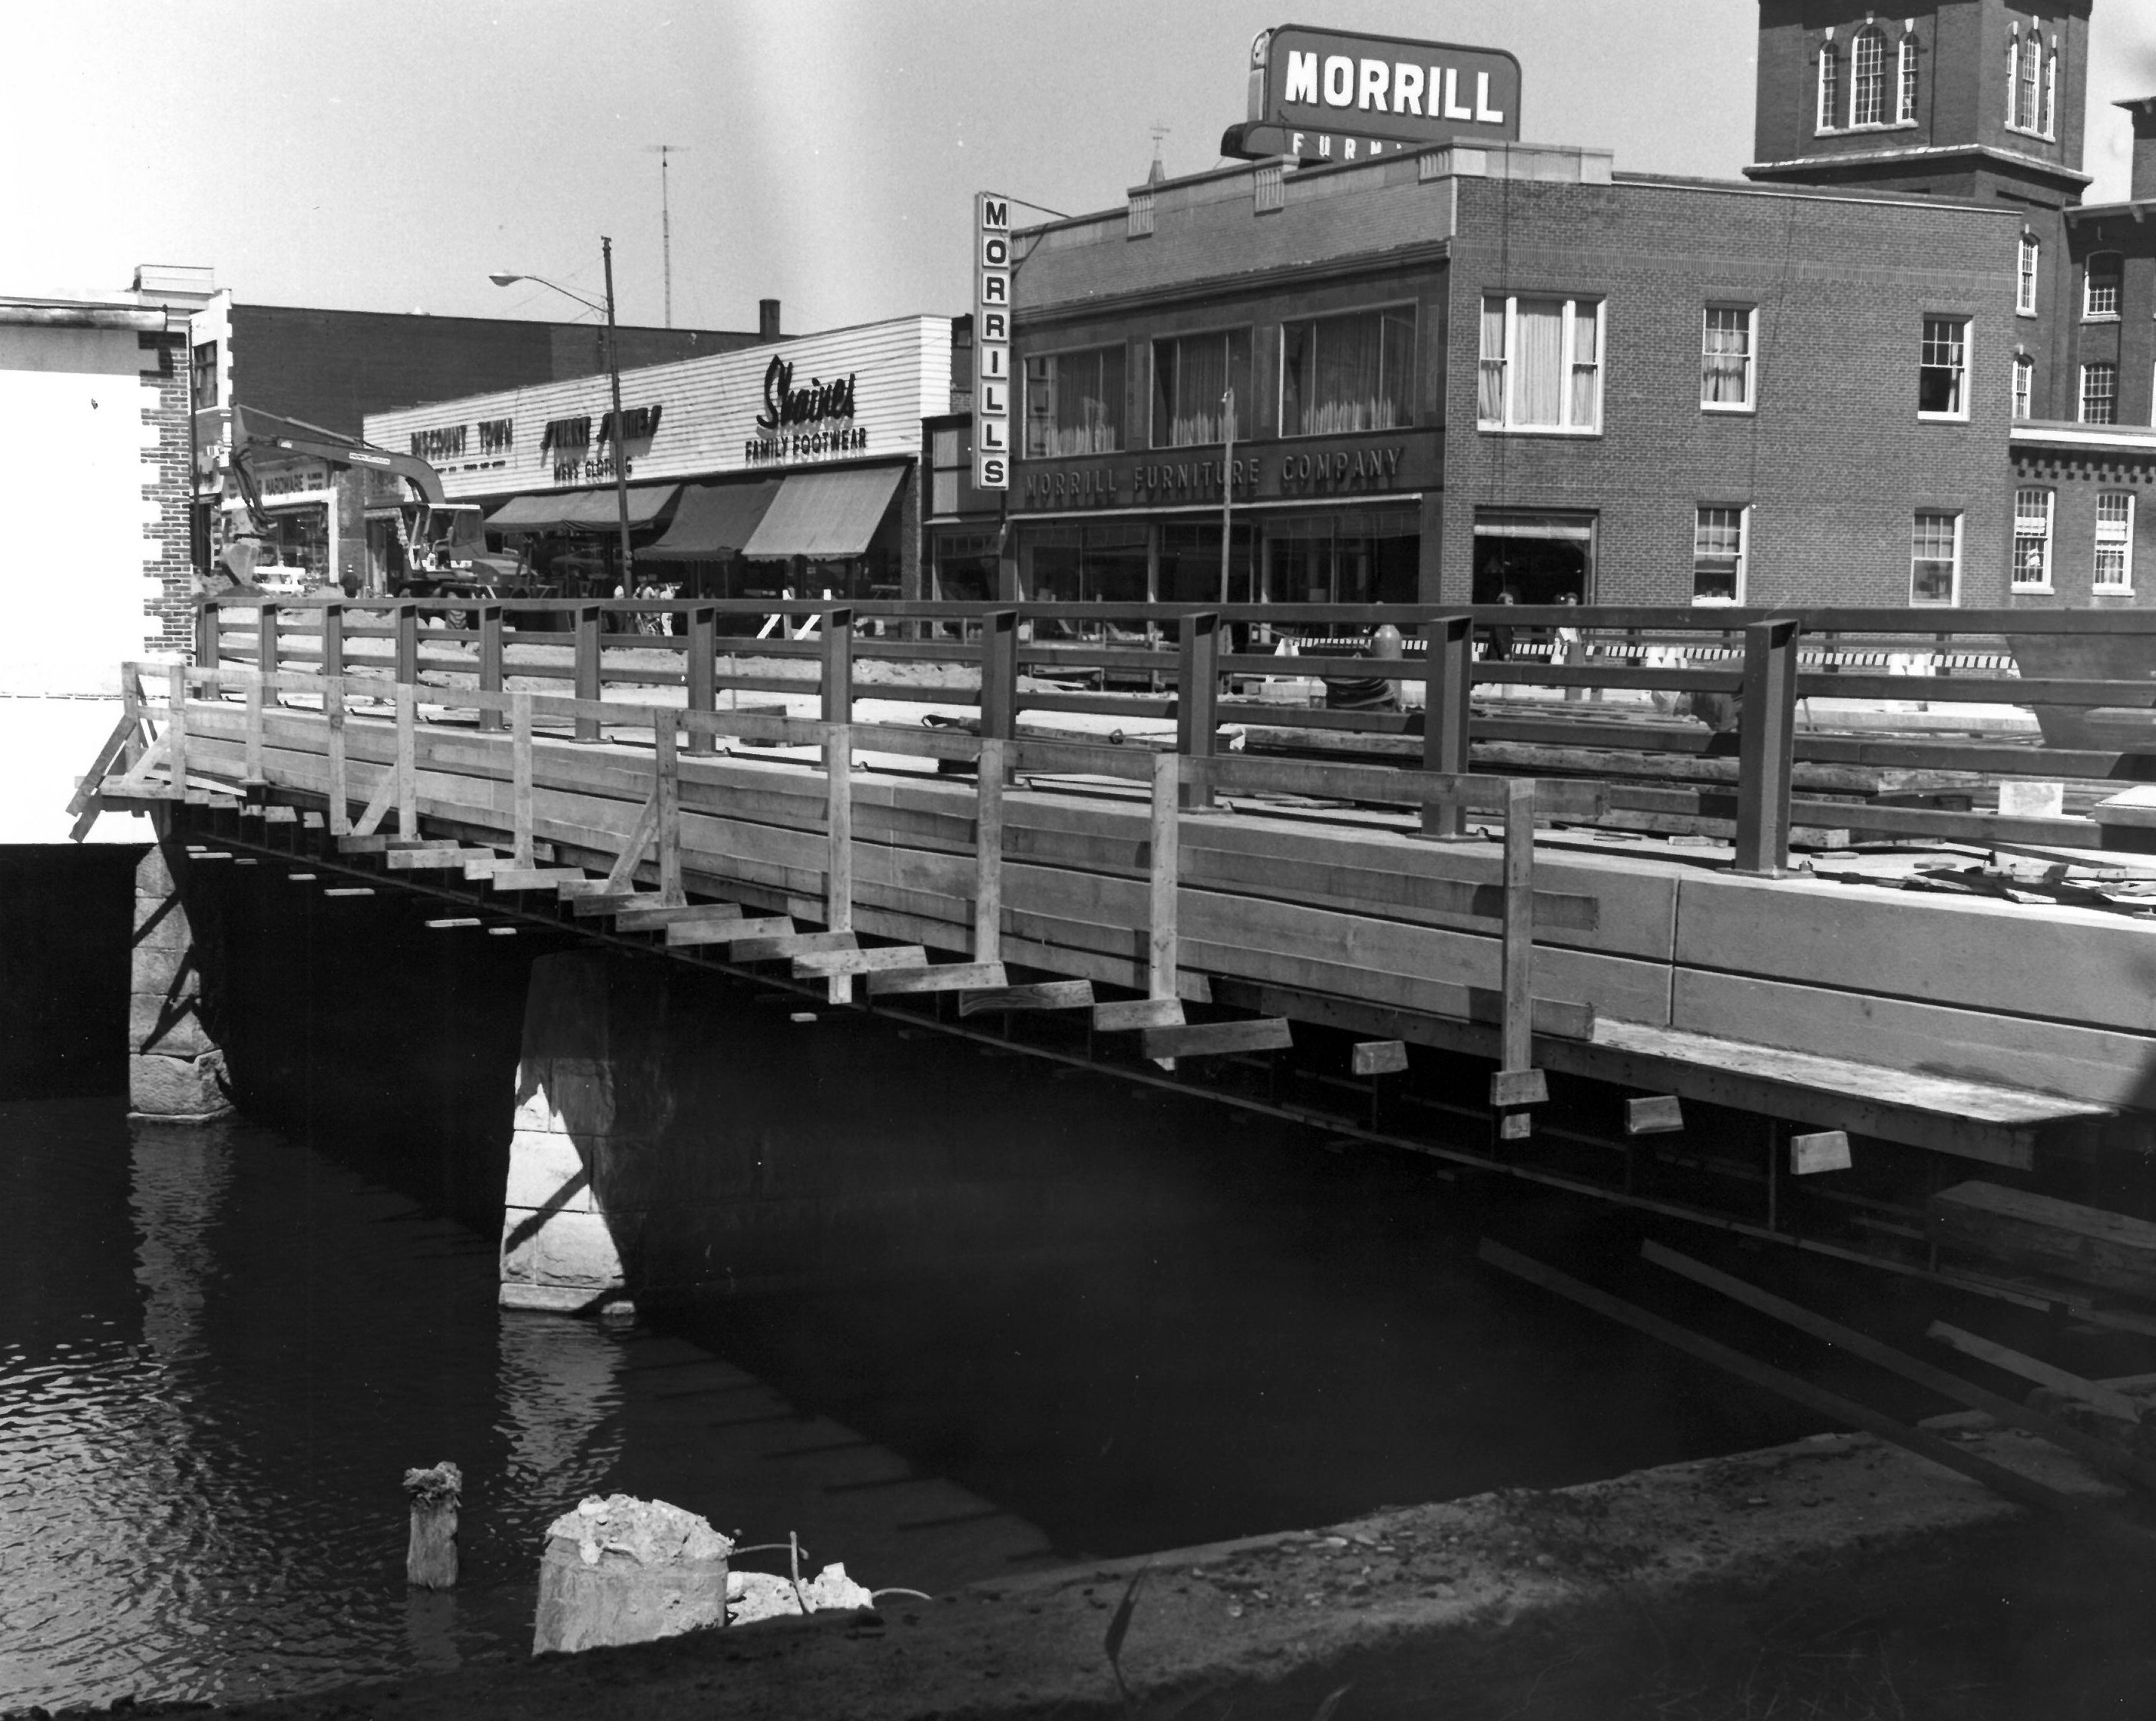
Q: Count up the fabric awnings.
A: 3